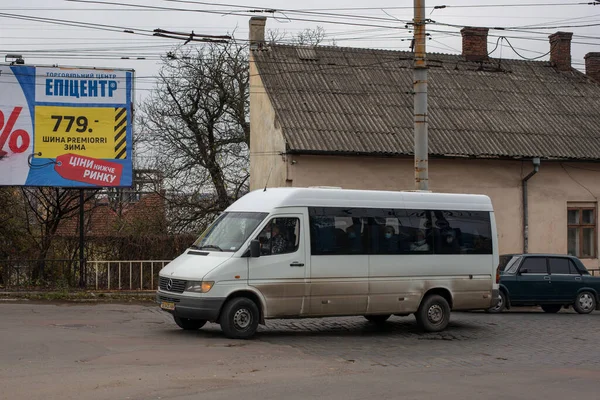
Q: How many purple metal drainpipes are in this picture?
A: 0